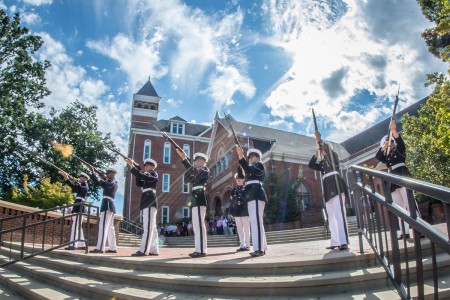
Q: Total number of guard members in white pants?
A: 8